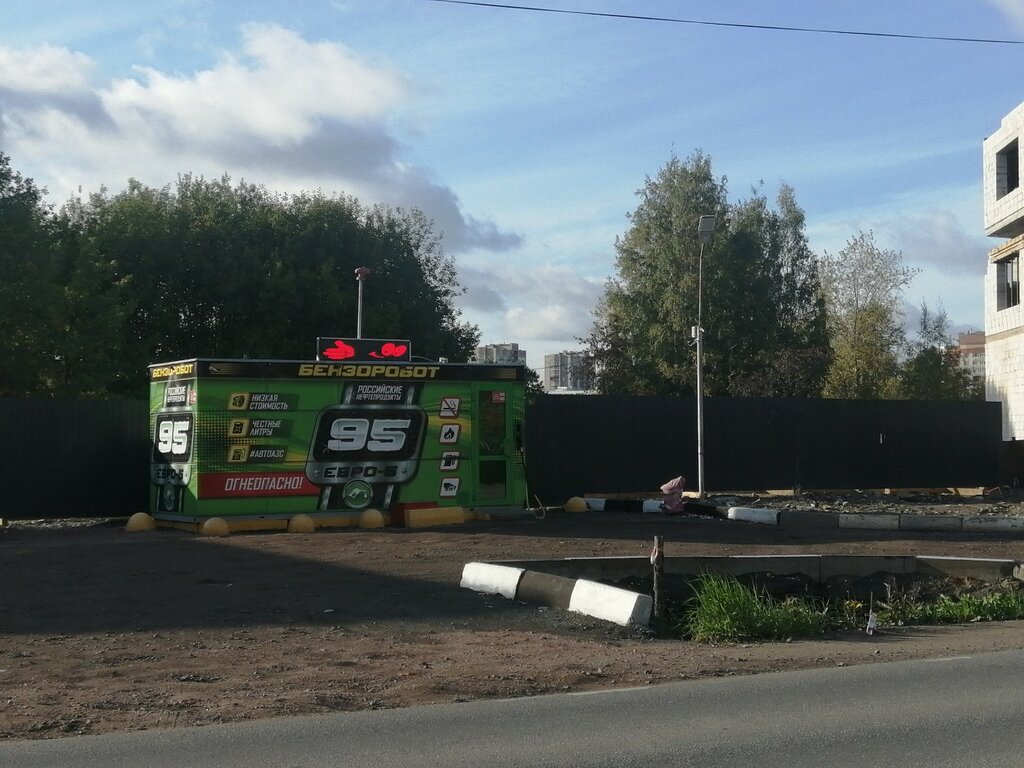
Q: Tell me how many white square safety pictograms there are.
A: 4